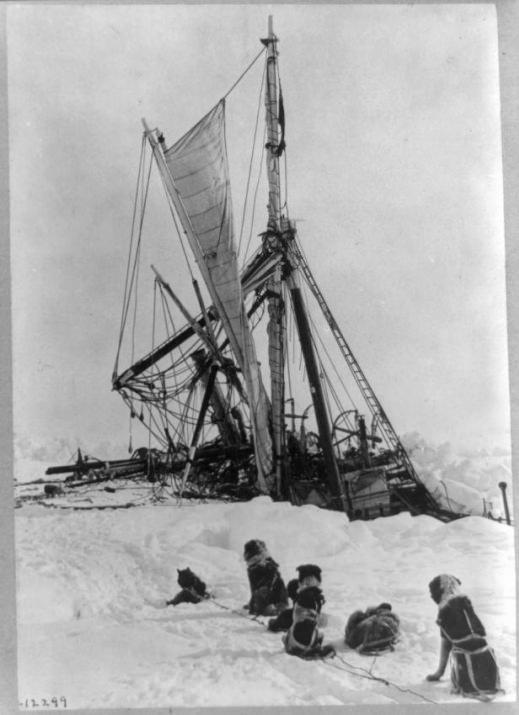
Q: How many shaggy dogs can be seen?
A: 6